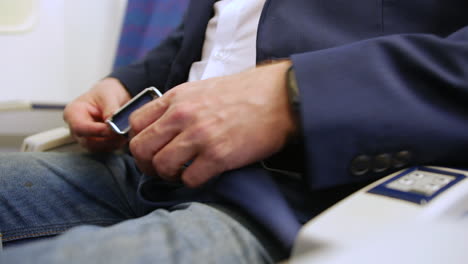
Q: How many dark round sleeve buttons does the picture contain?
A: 3